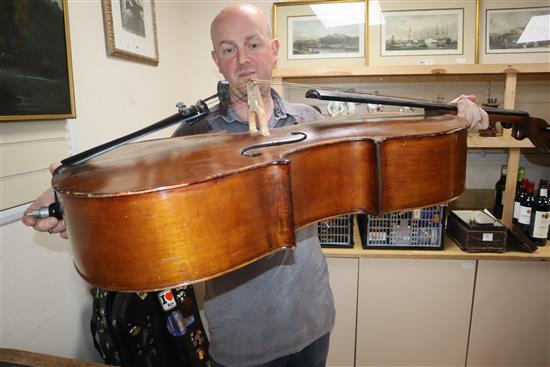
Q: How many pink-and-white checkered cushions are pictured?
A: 0